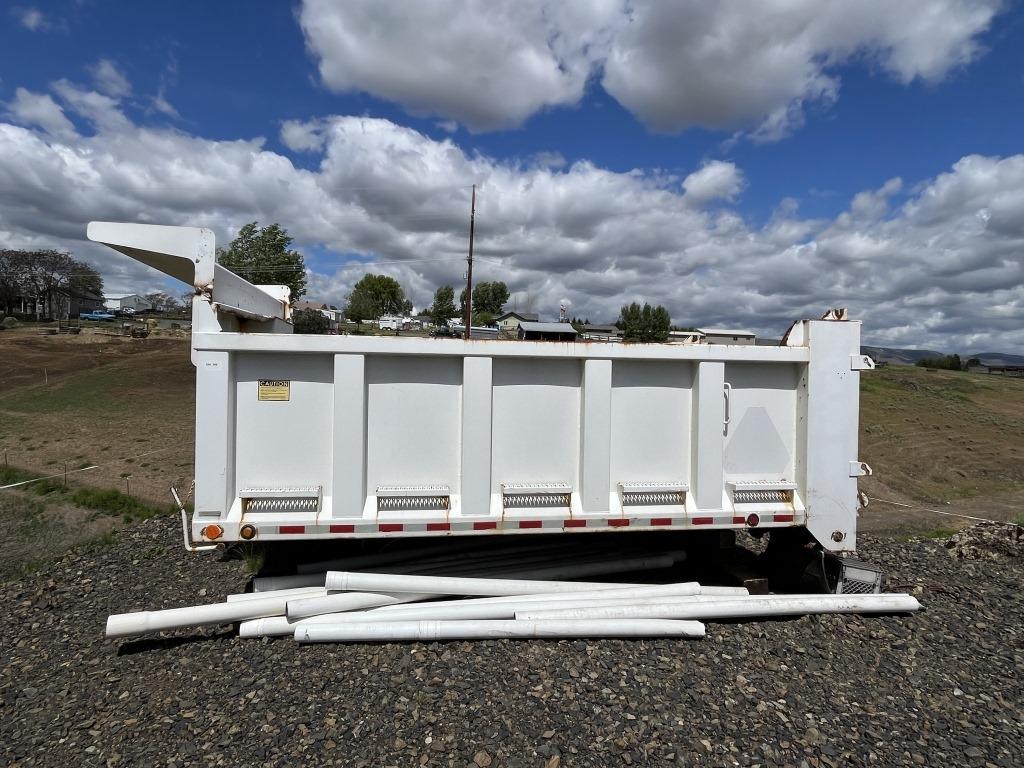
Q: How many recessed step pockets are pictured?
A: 5